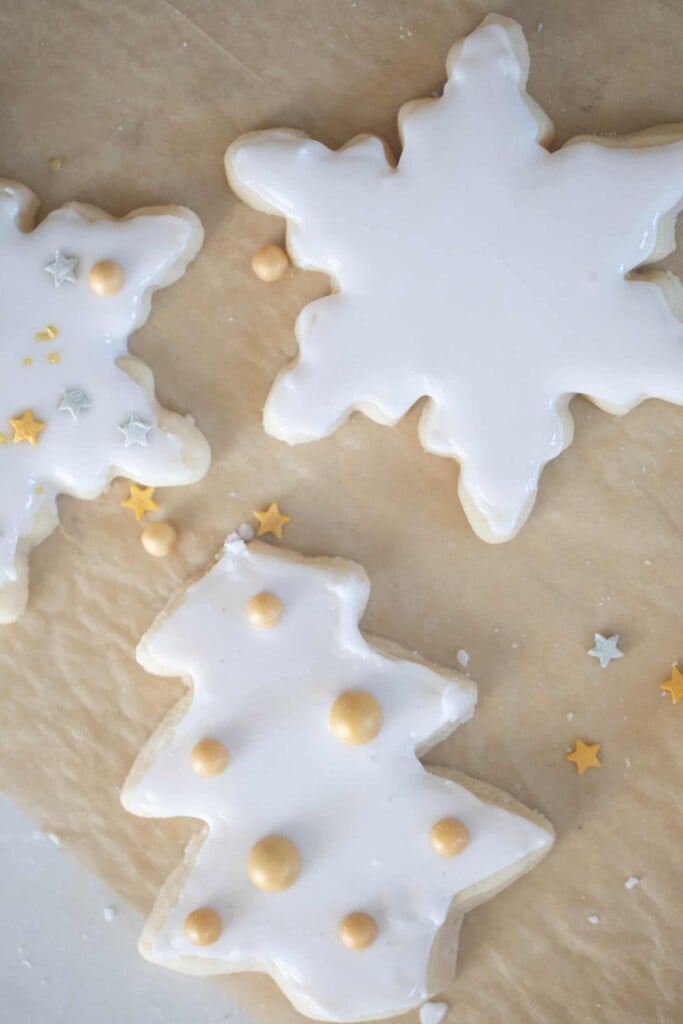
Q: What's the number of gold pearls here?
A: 10